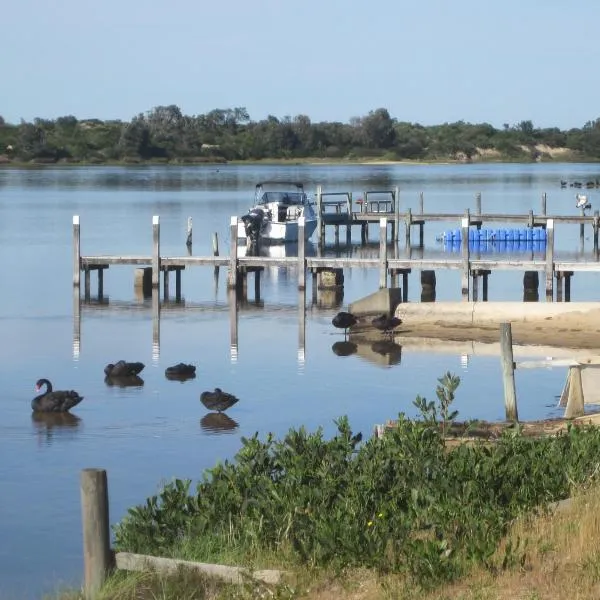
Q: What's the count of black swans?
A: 6